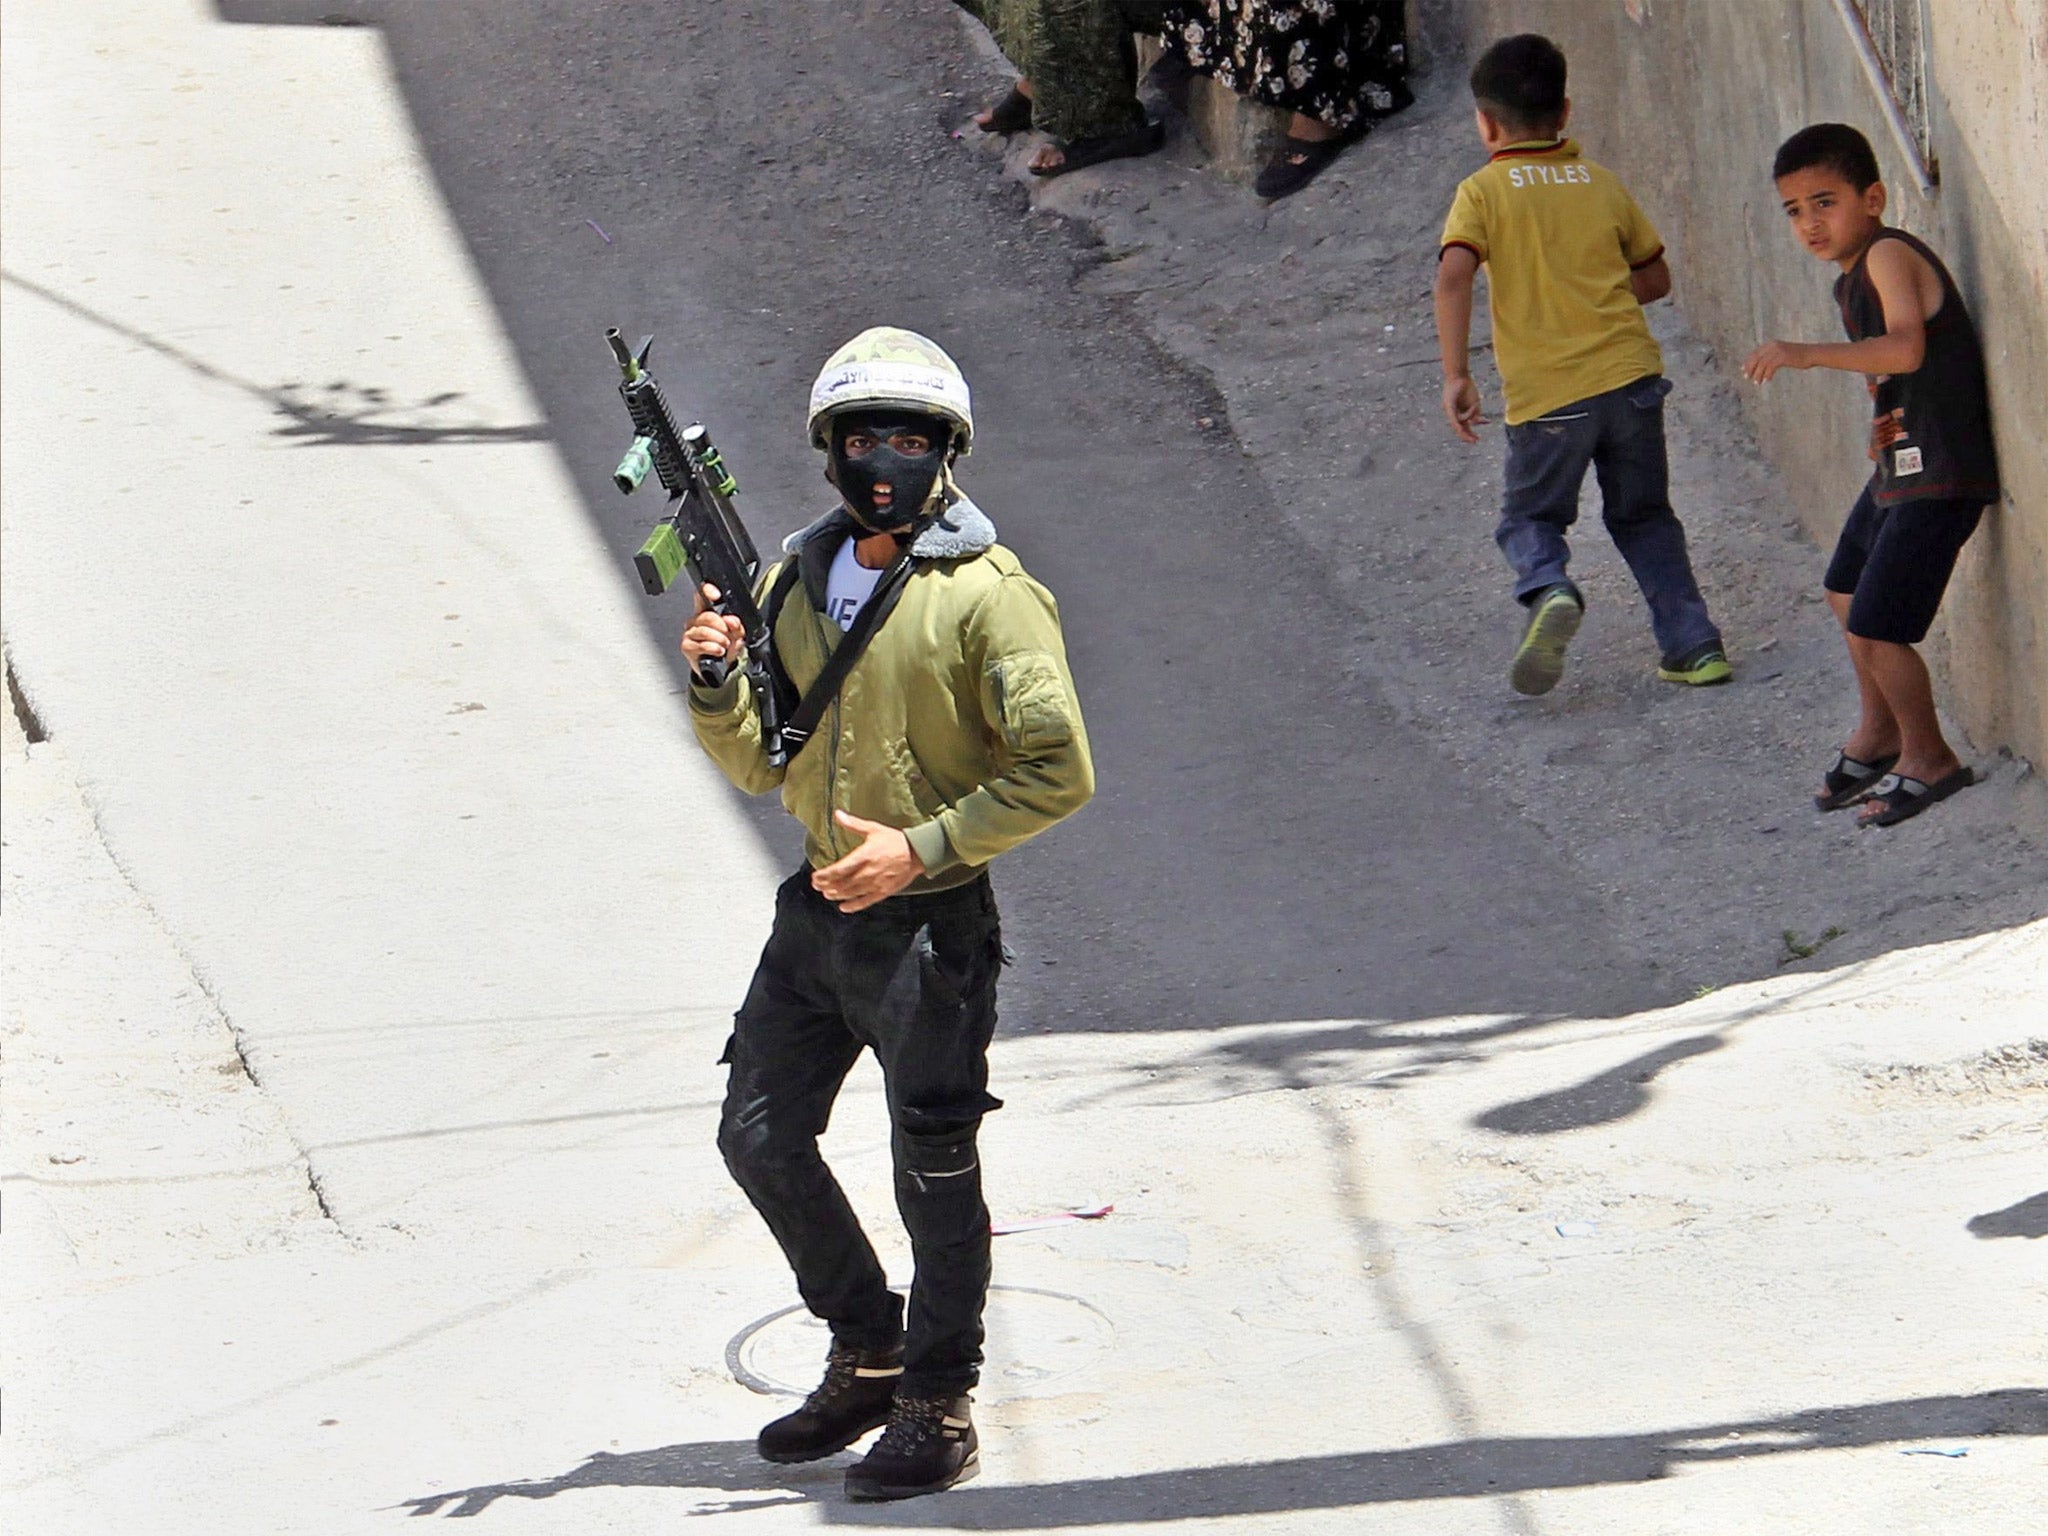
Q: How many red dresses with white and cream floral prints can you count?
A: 0